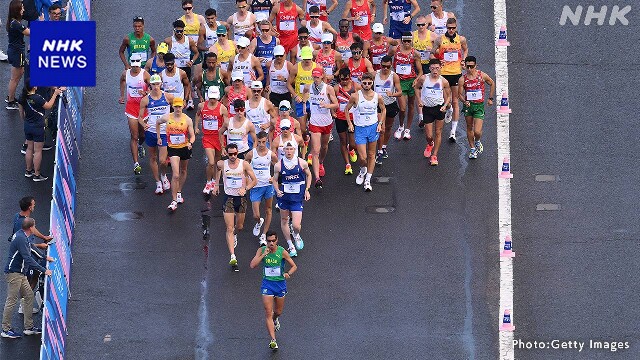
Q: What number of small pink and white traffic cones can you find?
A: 5